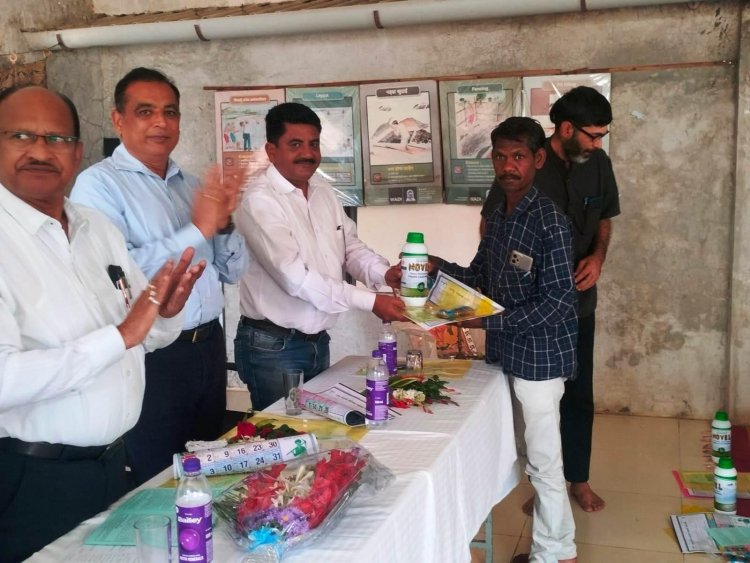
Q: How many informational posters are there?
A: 5